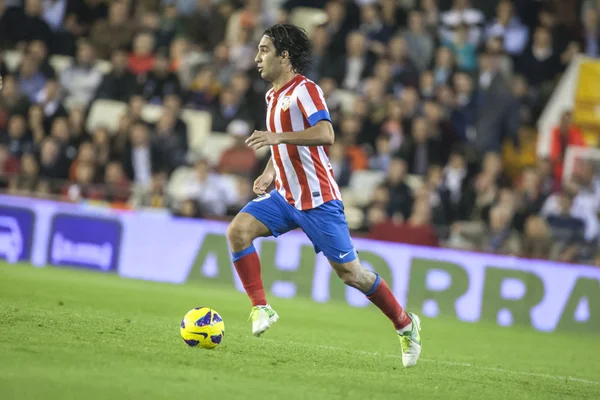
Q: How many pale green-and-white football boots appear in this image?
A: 2